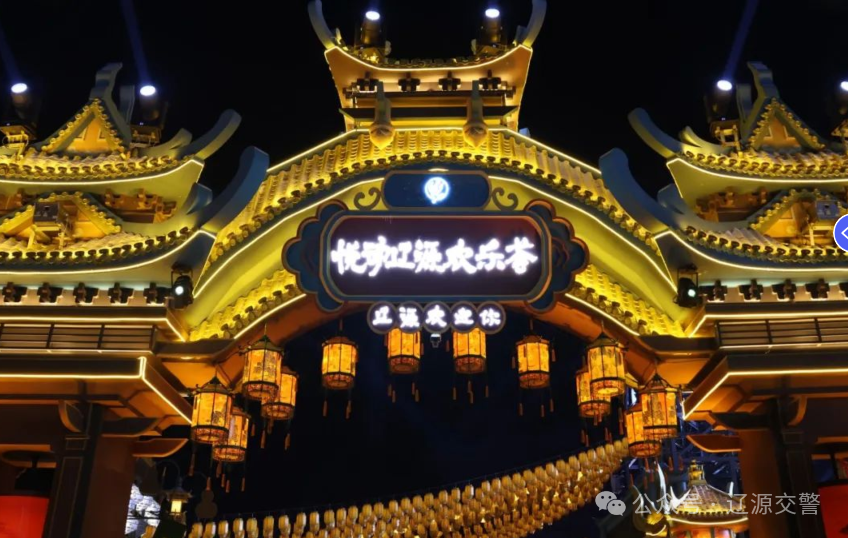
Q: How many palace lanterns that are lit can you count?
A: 12